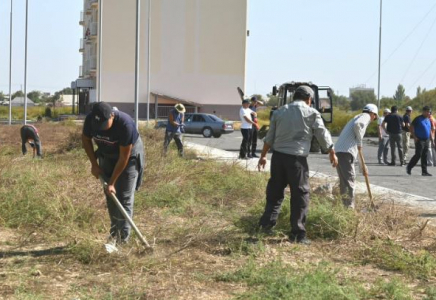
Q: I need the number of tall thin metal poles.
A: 6